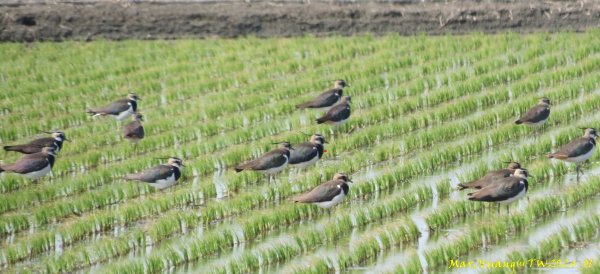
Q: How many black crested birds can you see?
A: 14